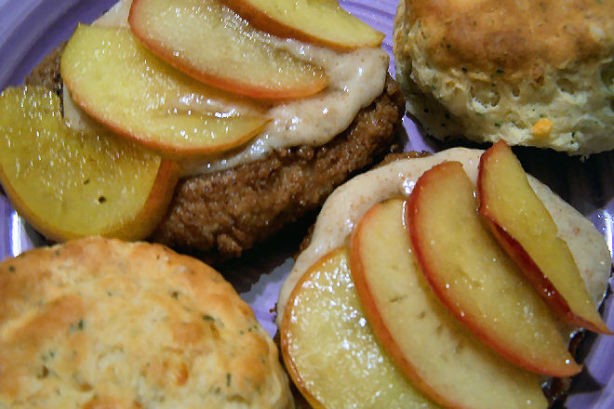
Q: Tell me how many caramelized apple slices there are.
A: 8